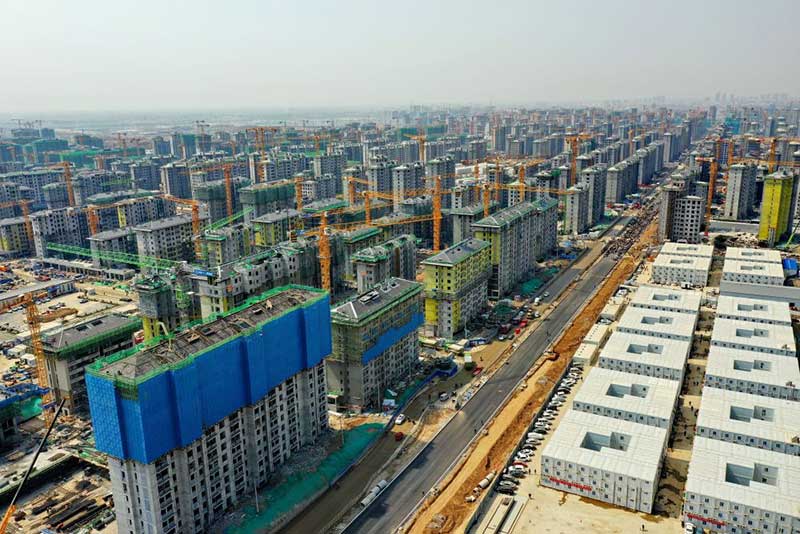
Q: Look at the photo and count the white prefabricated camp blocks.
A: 14